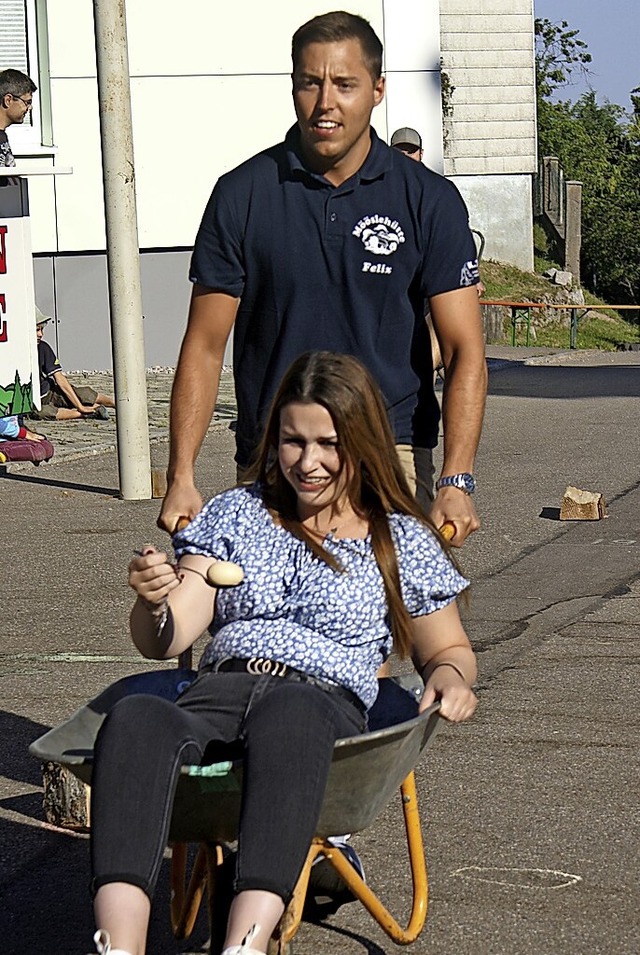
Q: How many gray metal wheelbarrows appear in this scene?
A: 1